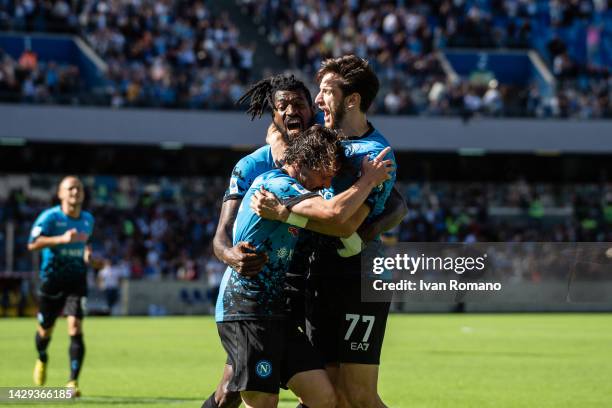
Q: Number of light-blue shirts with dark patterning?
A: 4